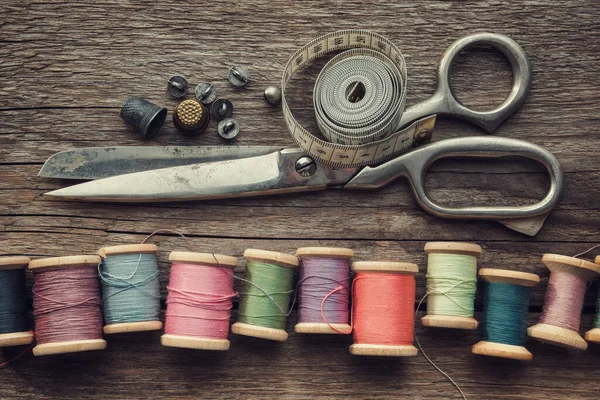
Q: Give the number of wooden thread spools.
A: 11